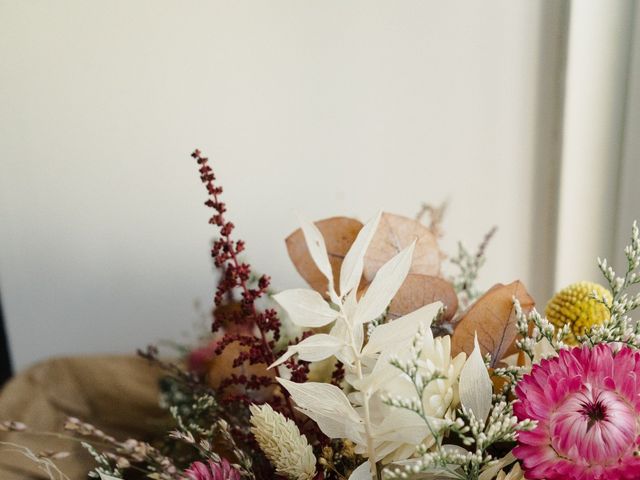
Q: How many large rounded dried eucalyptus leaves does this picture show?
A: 4